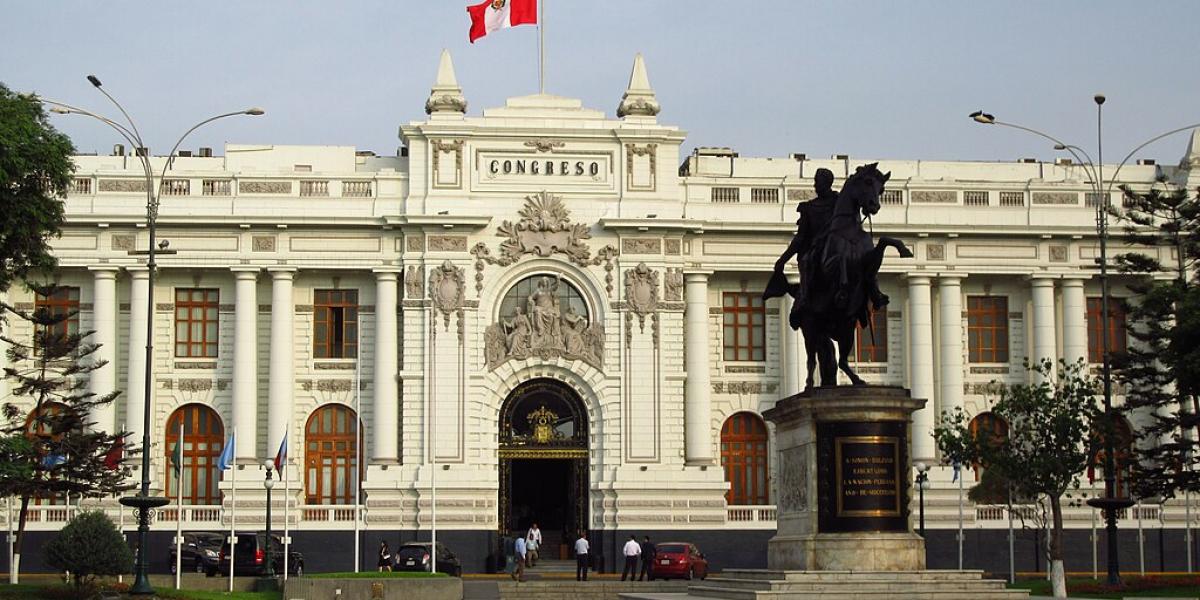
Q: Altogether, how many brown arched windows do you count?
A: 6